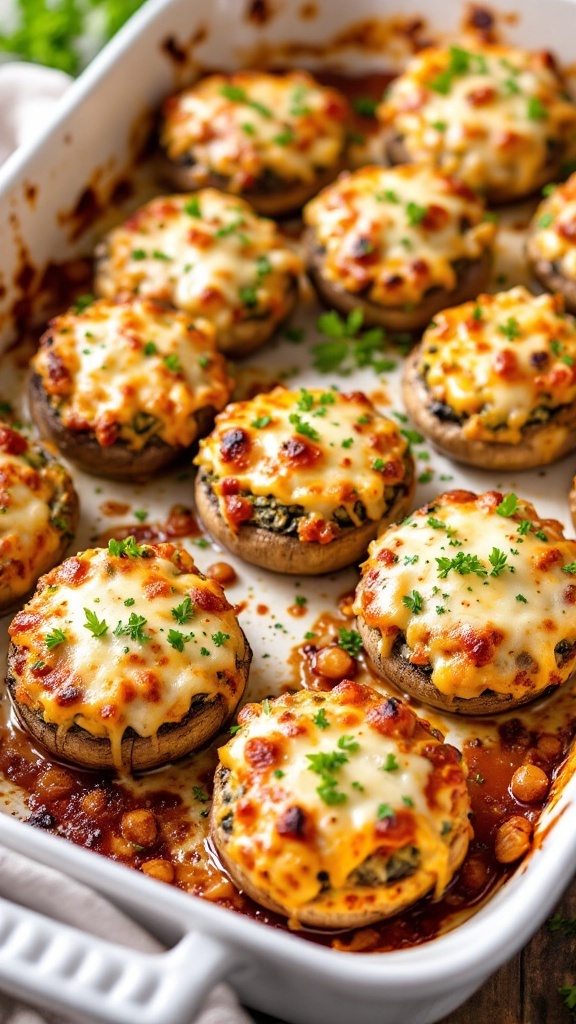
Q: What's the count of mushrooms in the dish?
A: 12